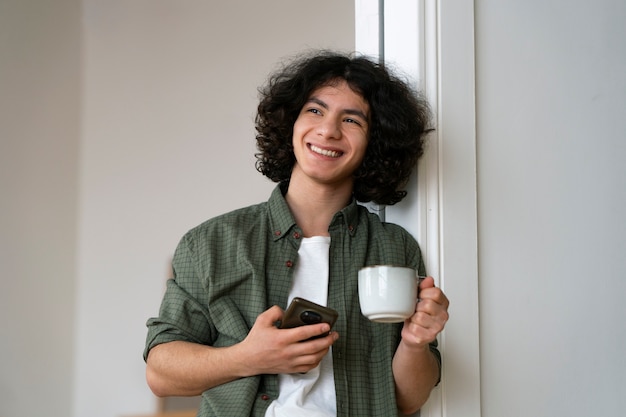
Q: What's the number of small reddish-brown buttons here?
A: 5